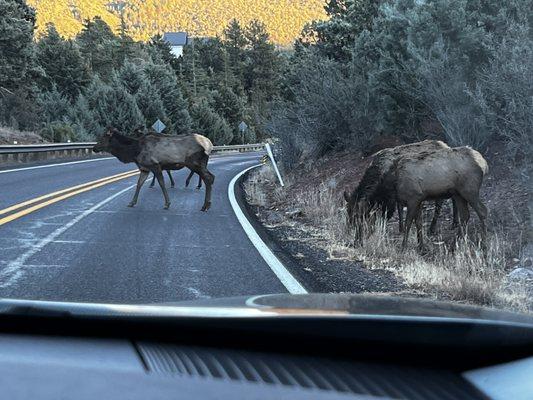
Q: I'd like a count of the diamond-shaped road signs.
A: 2